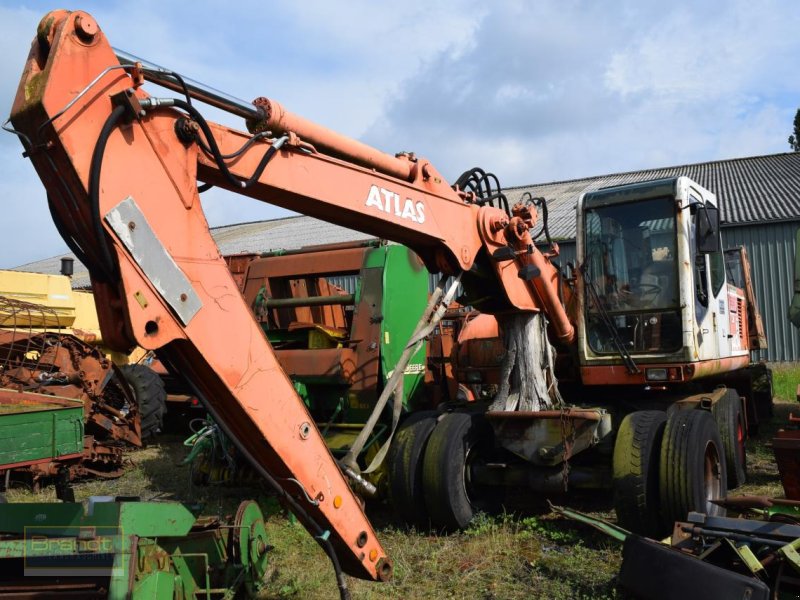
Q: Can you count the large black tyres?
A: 6